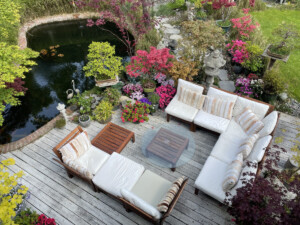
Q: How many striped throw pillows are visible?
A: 8